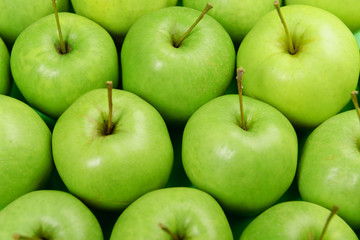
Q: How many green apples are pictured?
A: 15